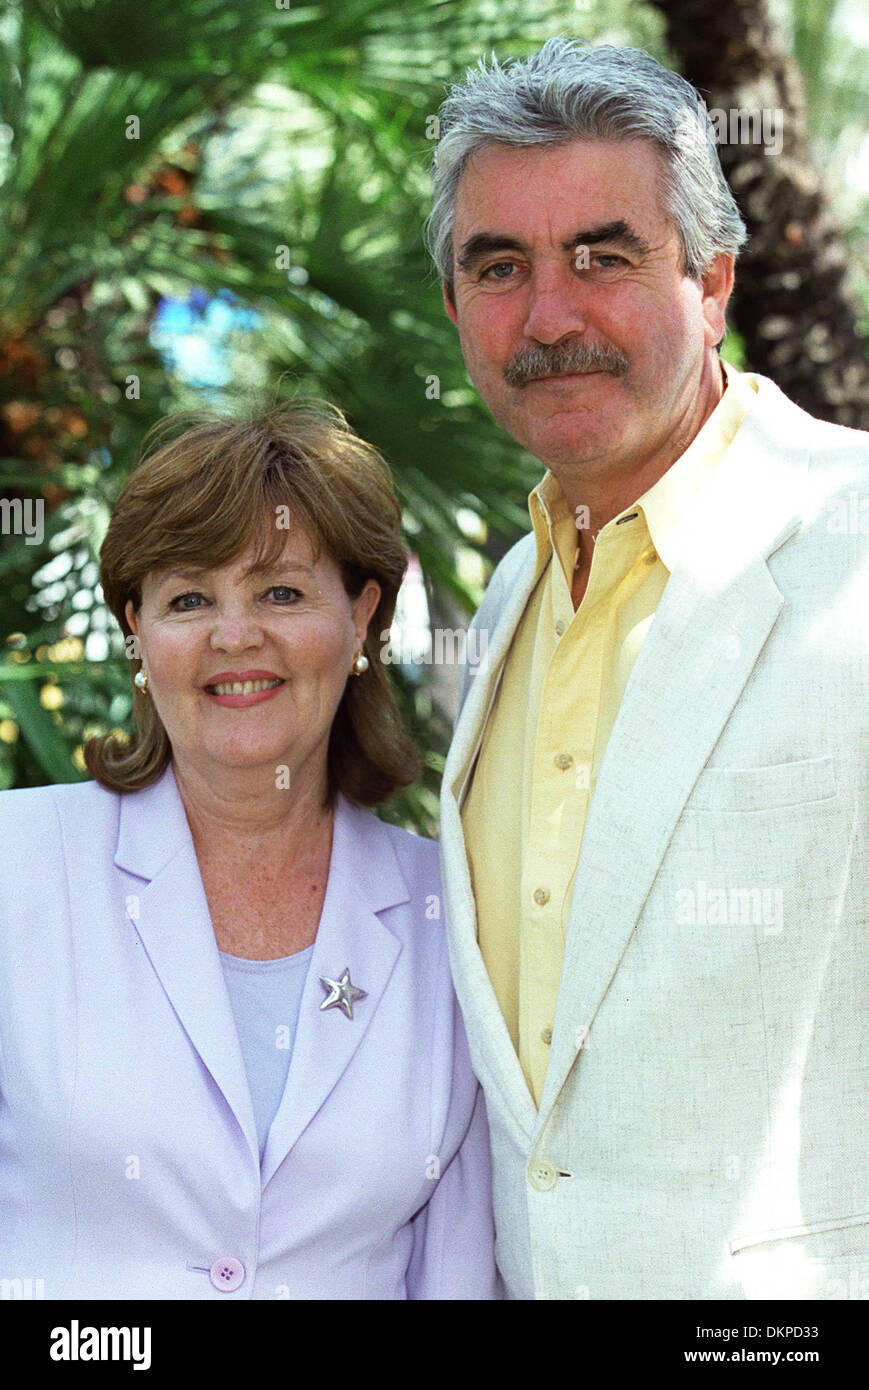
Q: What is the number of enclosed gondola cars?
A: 0